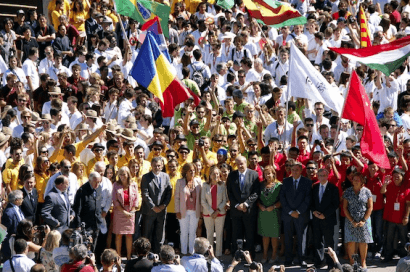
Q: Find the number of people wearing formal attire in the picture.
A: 13